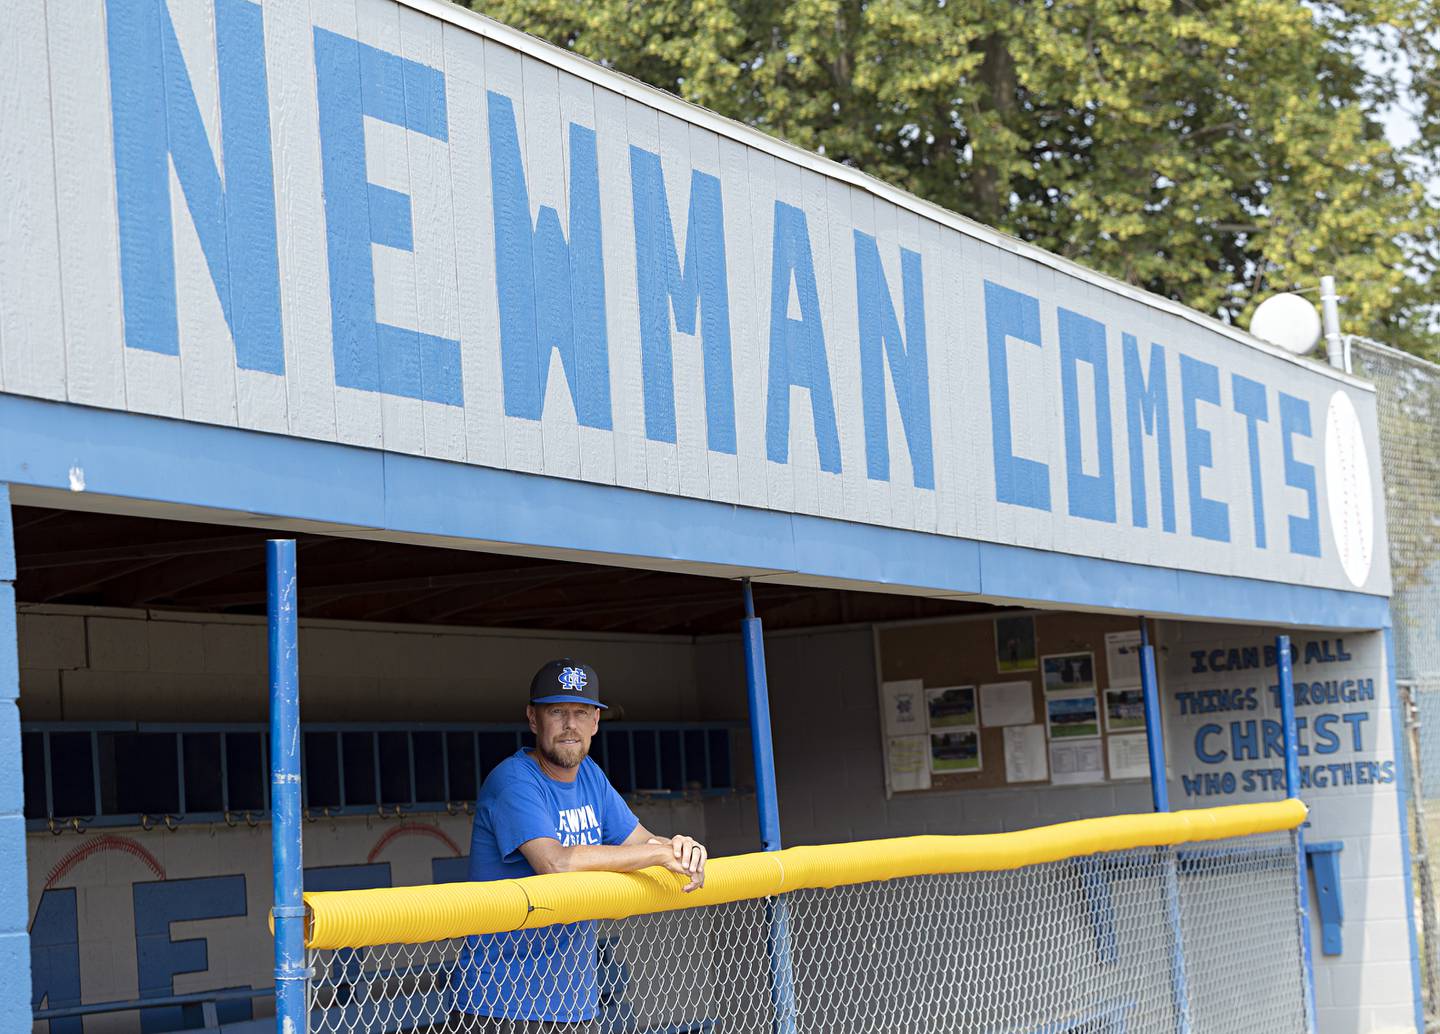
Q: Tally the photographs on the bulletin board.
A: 6